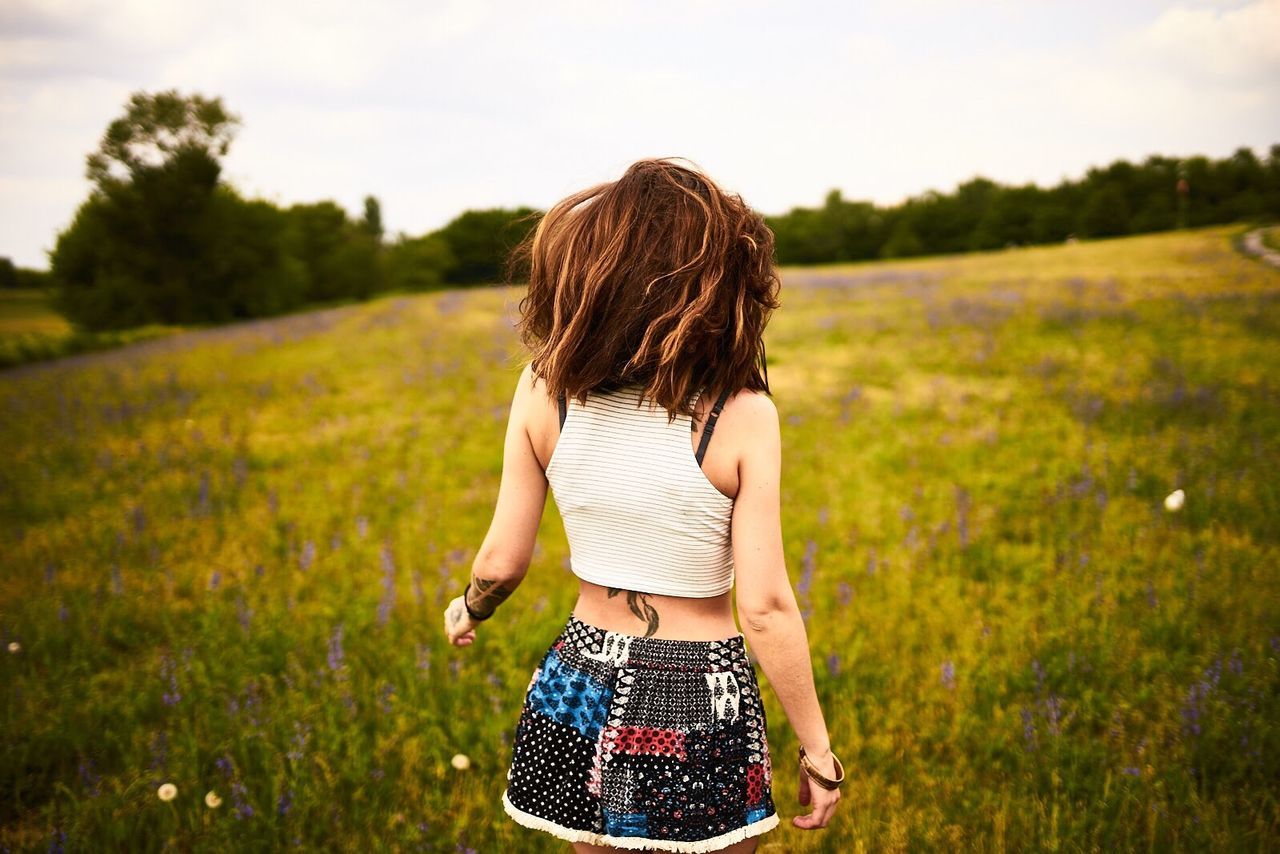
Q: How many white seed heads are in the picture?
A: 5